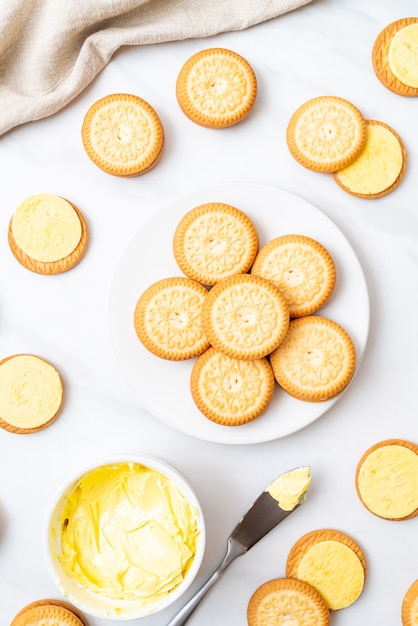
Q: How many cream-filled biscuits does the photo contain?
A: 6